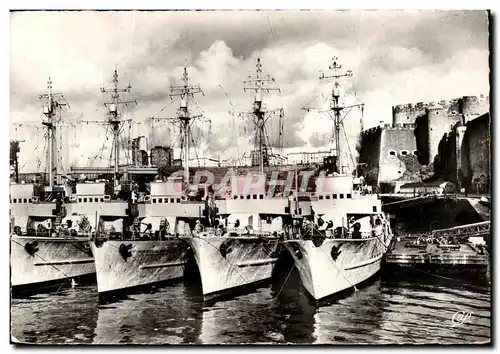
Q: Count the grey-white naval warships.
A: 5